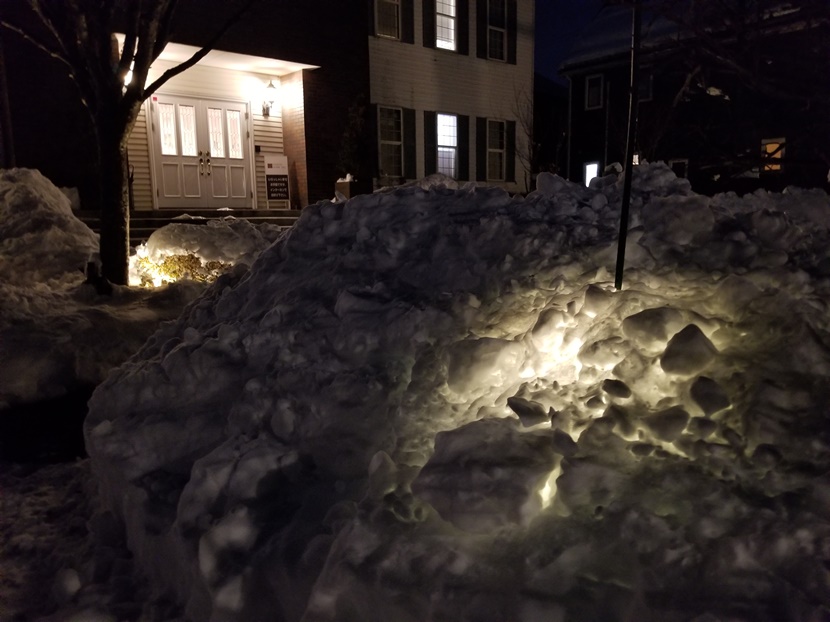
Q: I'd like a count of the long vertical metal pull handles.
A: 2